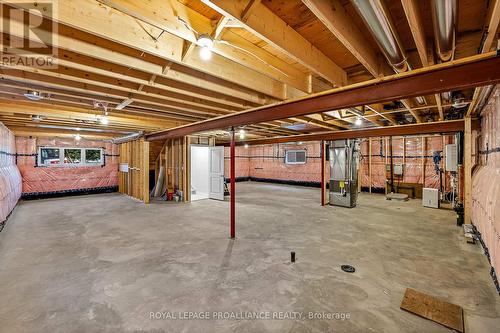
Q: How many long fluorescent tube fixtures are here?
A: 0